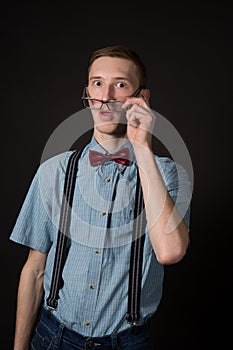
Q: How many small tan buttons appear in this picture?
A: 5